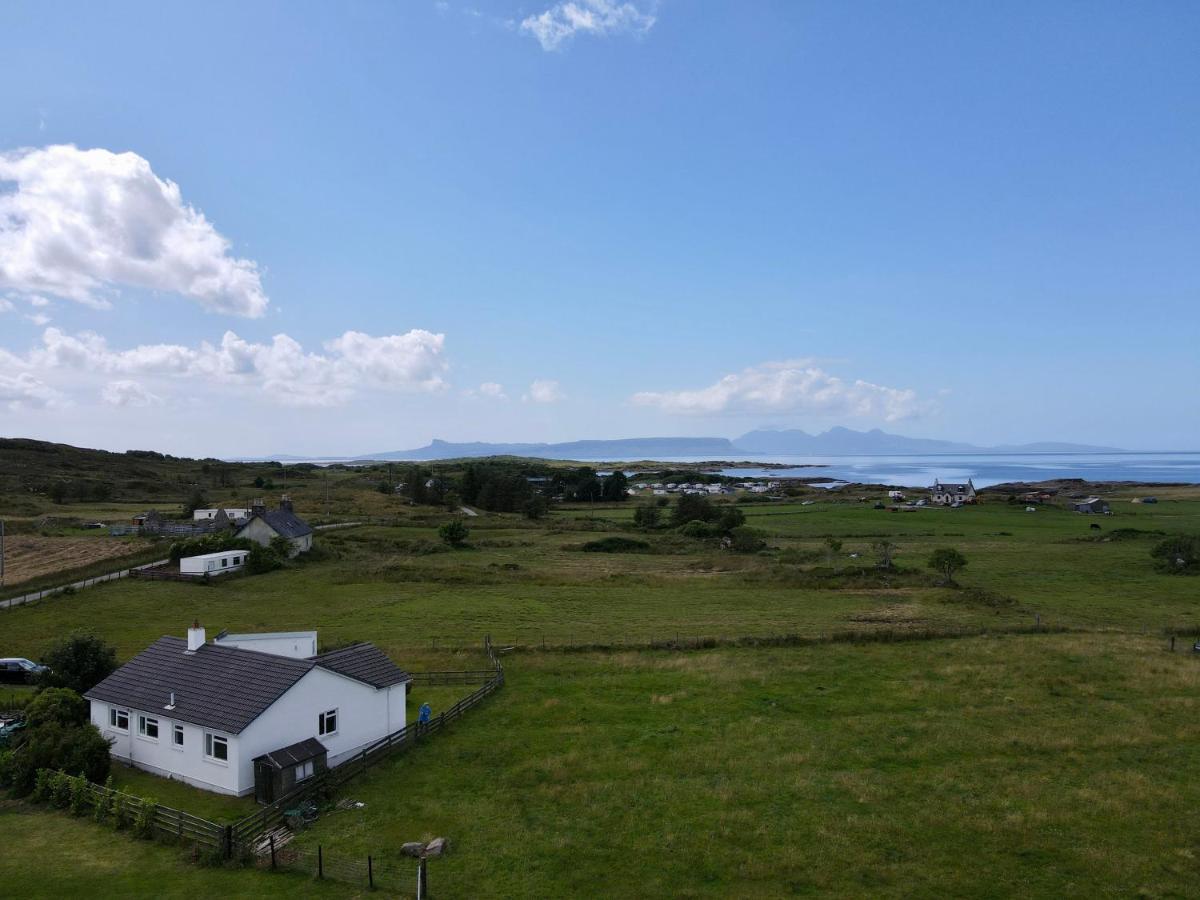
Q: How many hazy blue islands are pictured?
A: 2